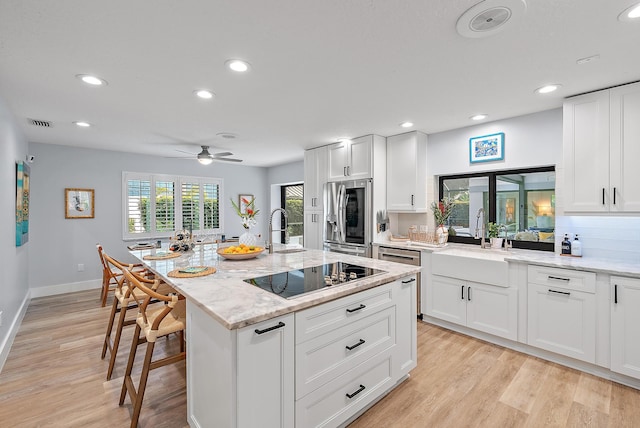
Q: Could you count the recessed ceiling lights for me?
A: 9